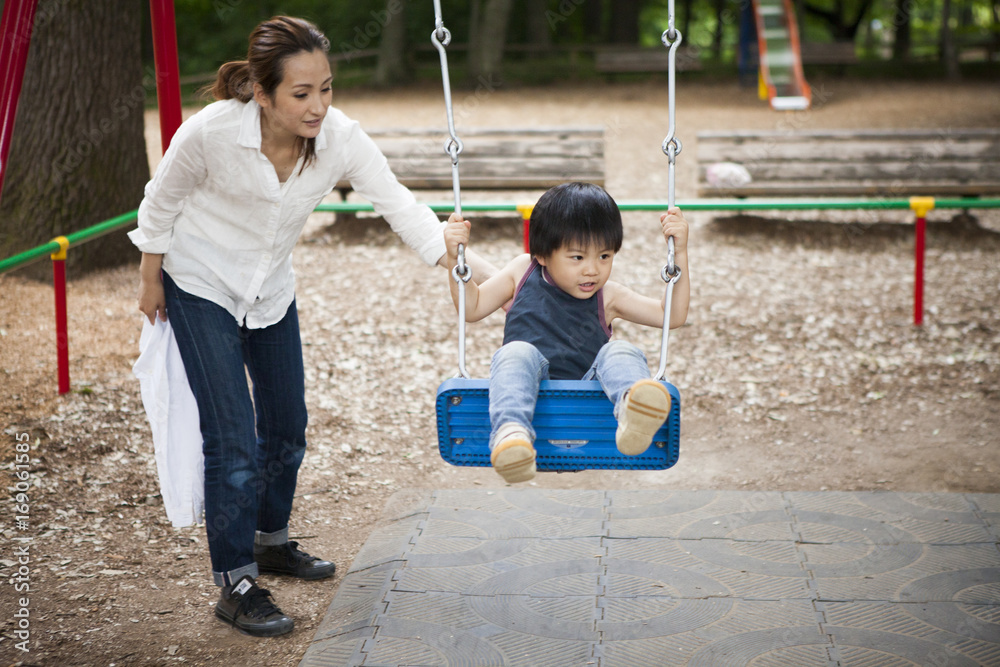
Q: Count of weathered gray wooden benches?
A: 2